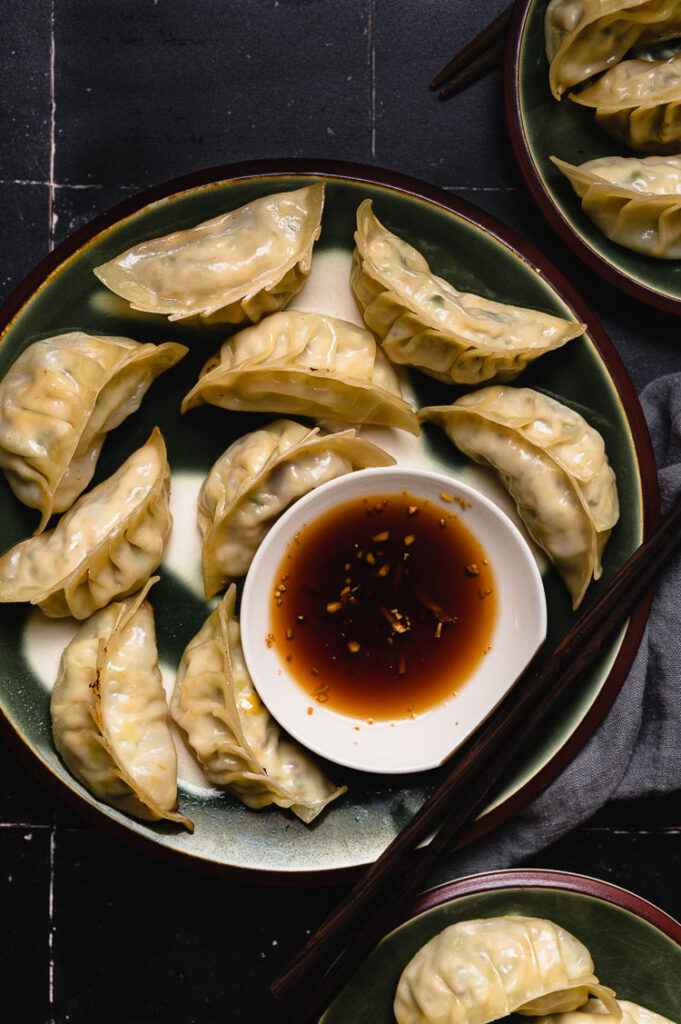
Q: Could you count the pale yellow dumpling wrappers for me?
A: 14